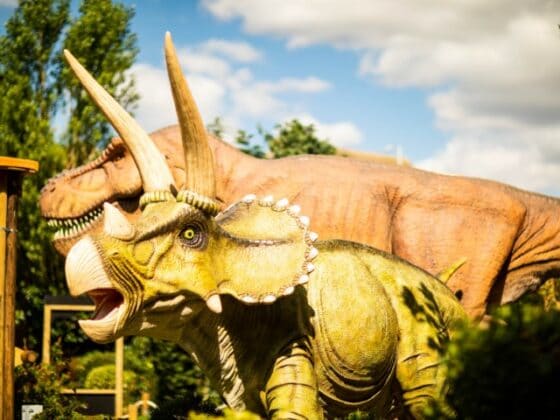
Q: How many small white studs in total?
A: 12